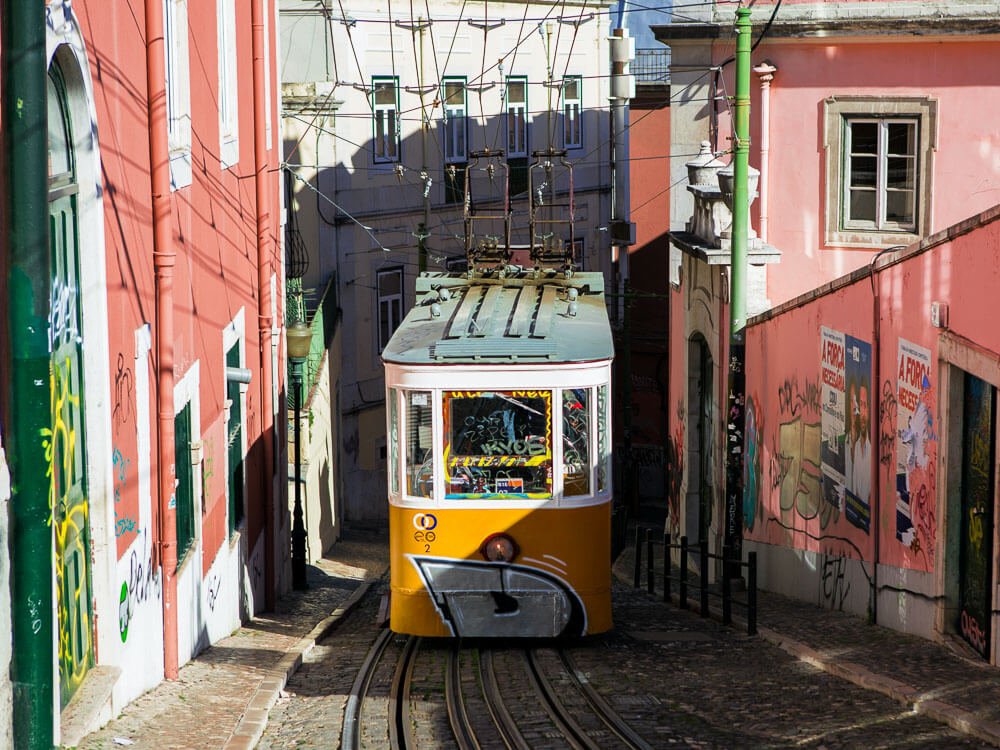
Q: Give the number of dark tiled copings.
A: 1